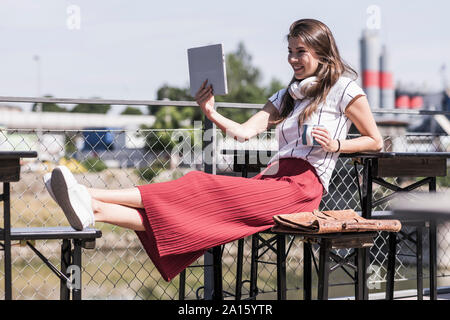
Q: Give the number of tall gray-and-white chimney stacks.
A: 2